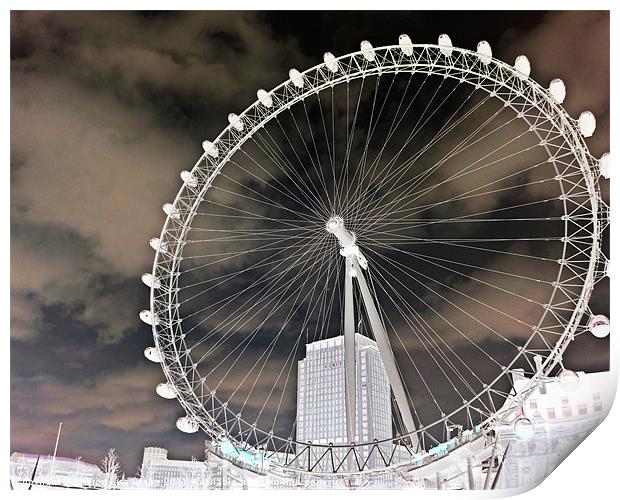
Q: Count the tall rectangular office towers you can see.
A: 1